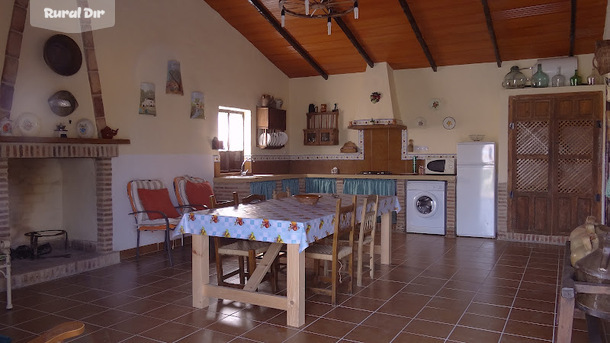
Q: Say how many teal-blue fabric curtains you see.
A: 4